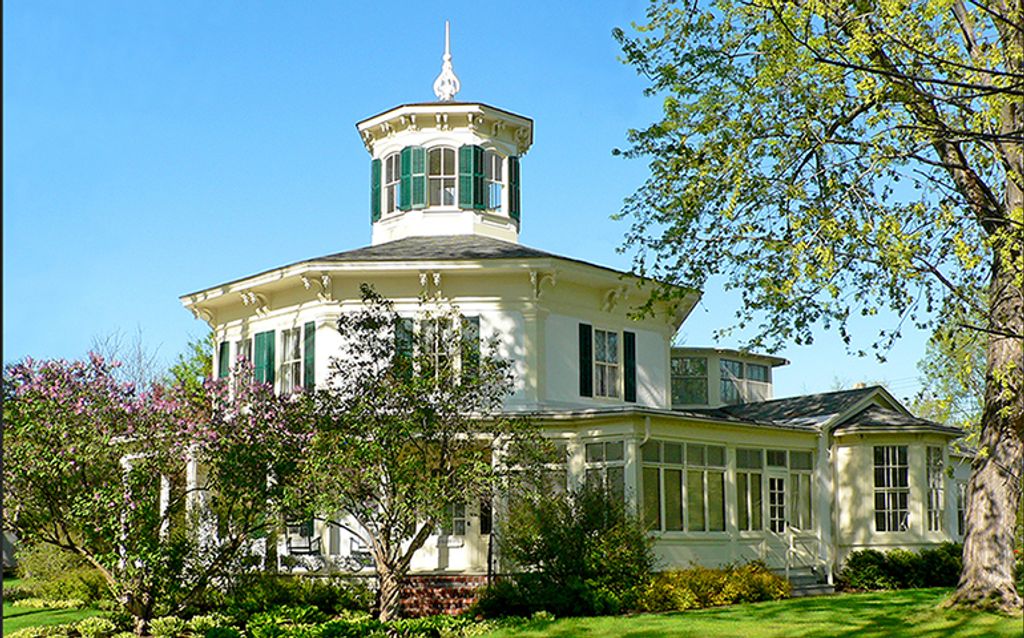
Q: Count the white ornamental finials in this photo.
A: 1